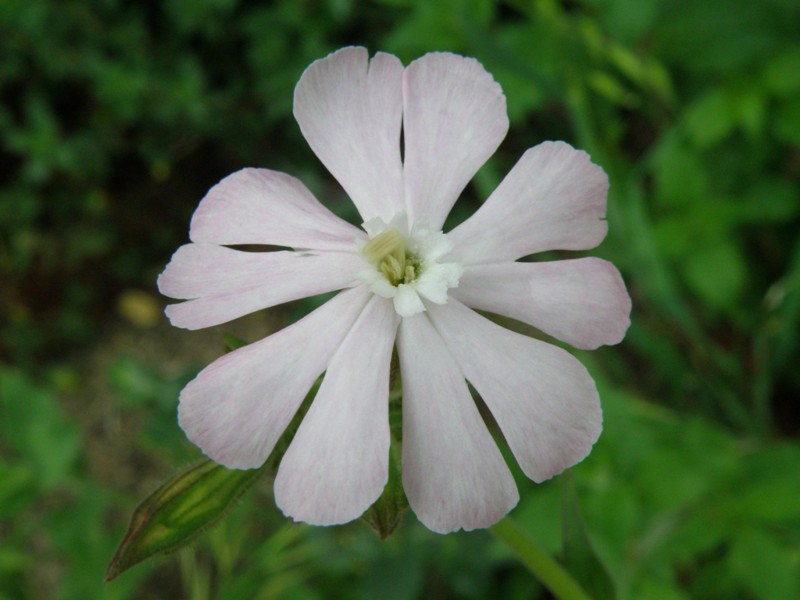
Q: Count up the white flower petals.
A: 10